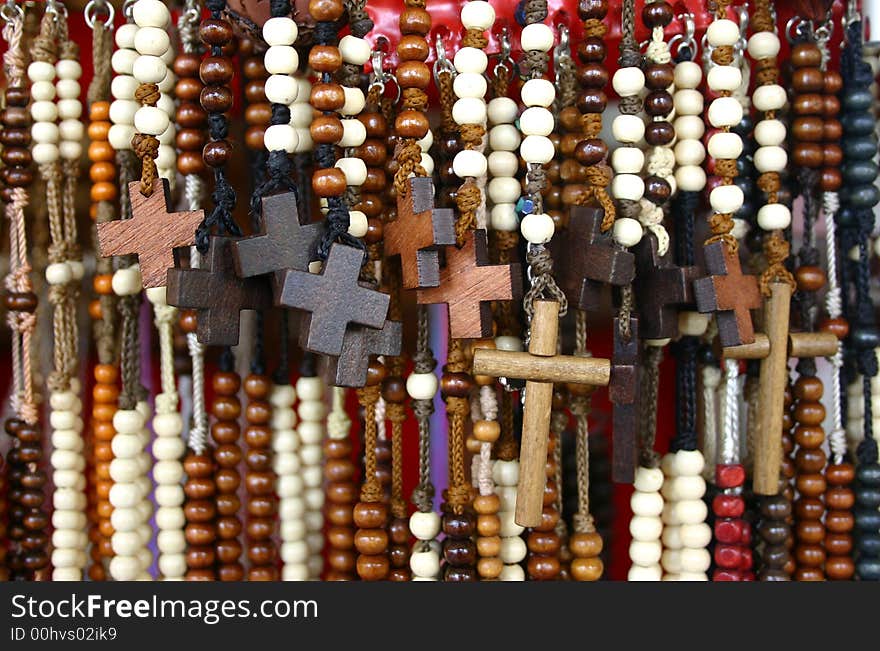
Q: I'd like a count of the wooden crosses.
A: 13